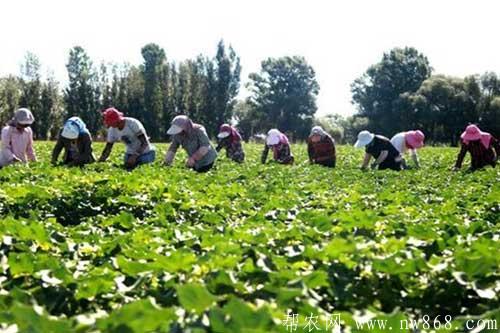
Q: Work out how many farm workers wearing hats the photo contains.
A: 10